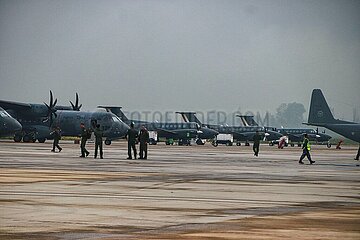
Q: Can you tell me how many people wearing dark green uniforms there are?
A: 6